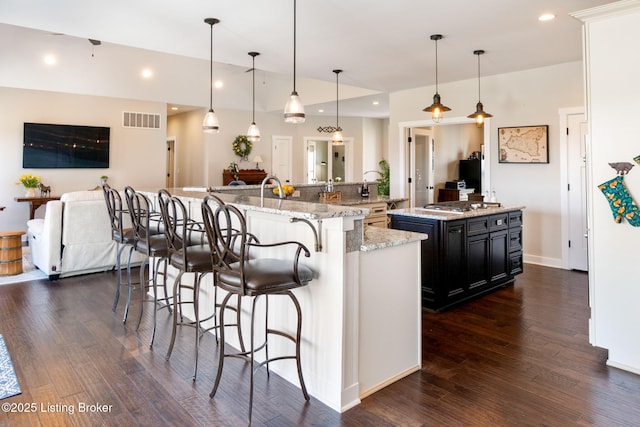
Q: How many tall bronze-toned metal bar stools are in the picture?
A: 4